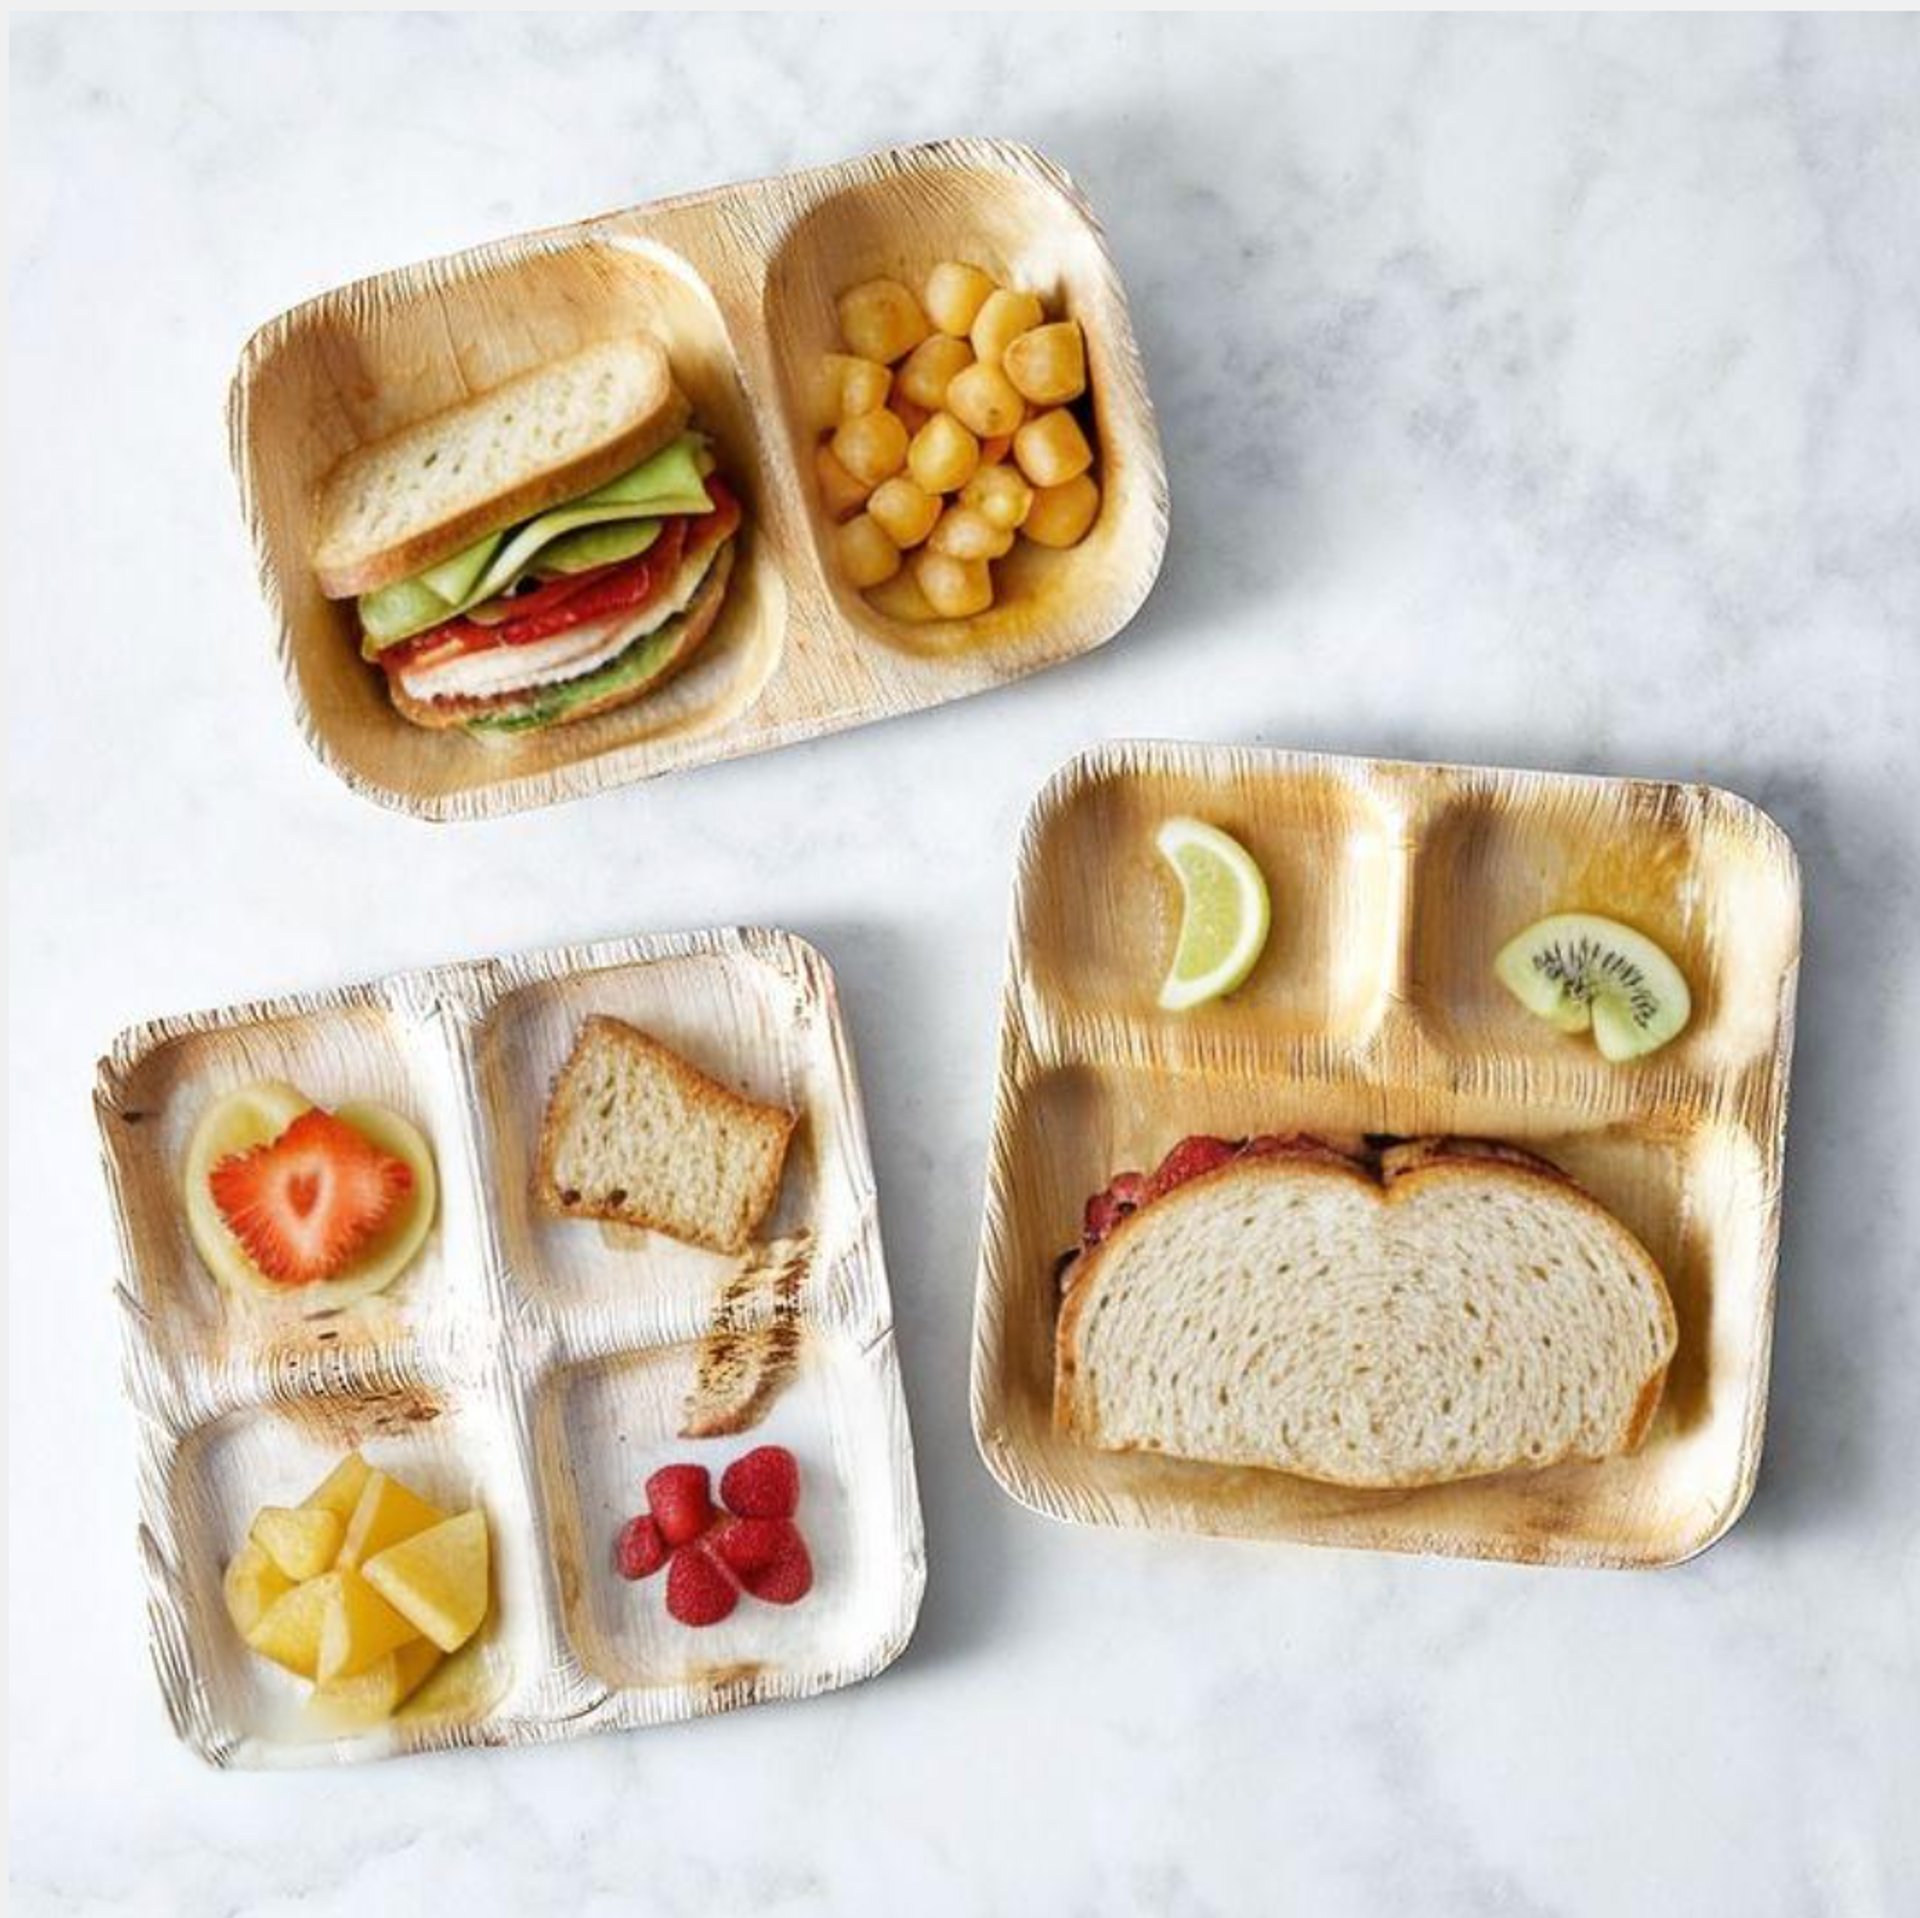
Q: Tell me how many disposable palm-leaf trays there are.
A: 3